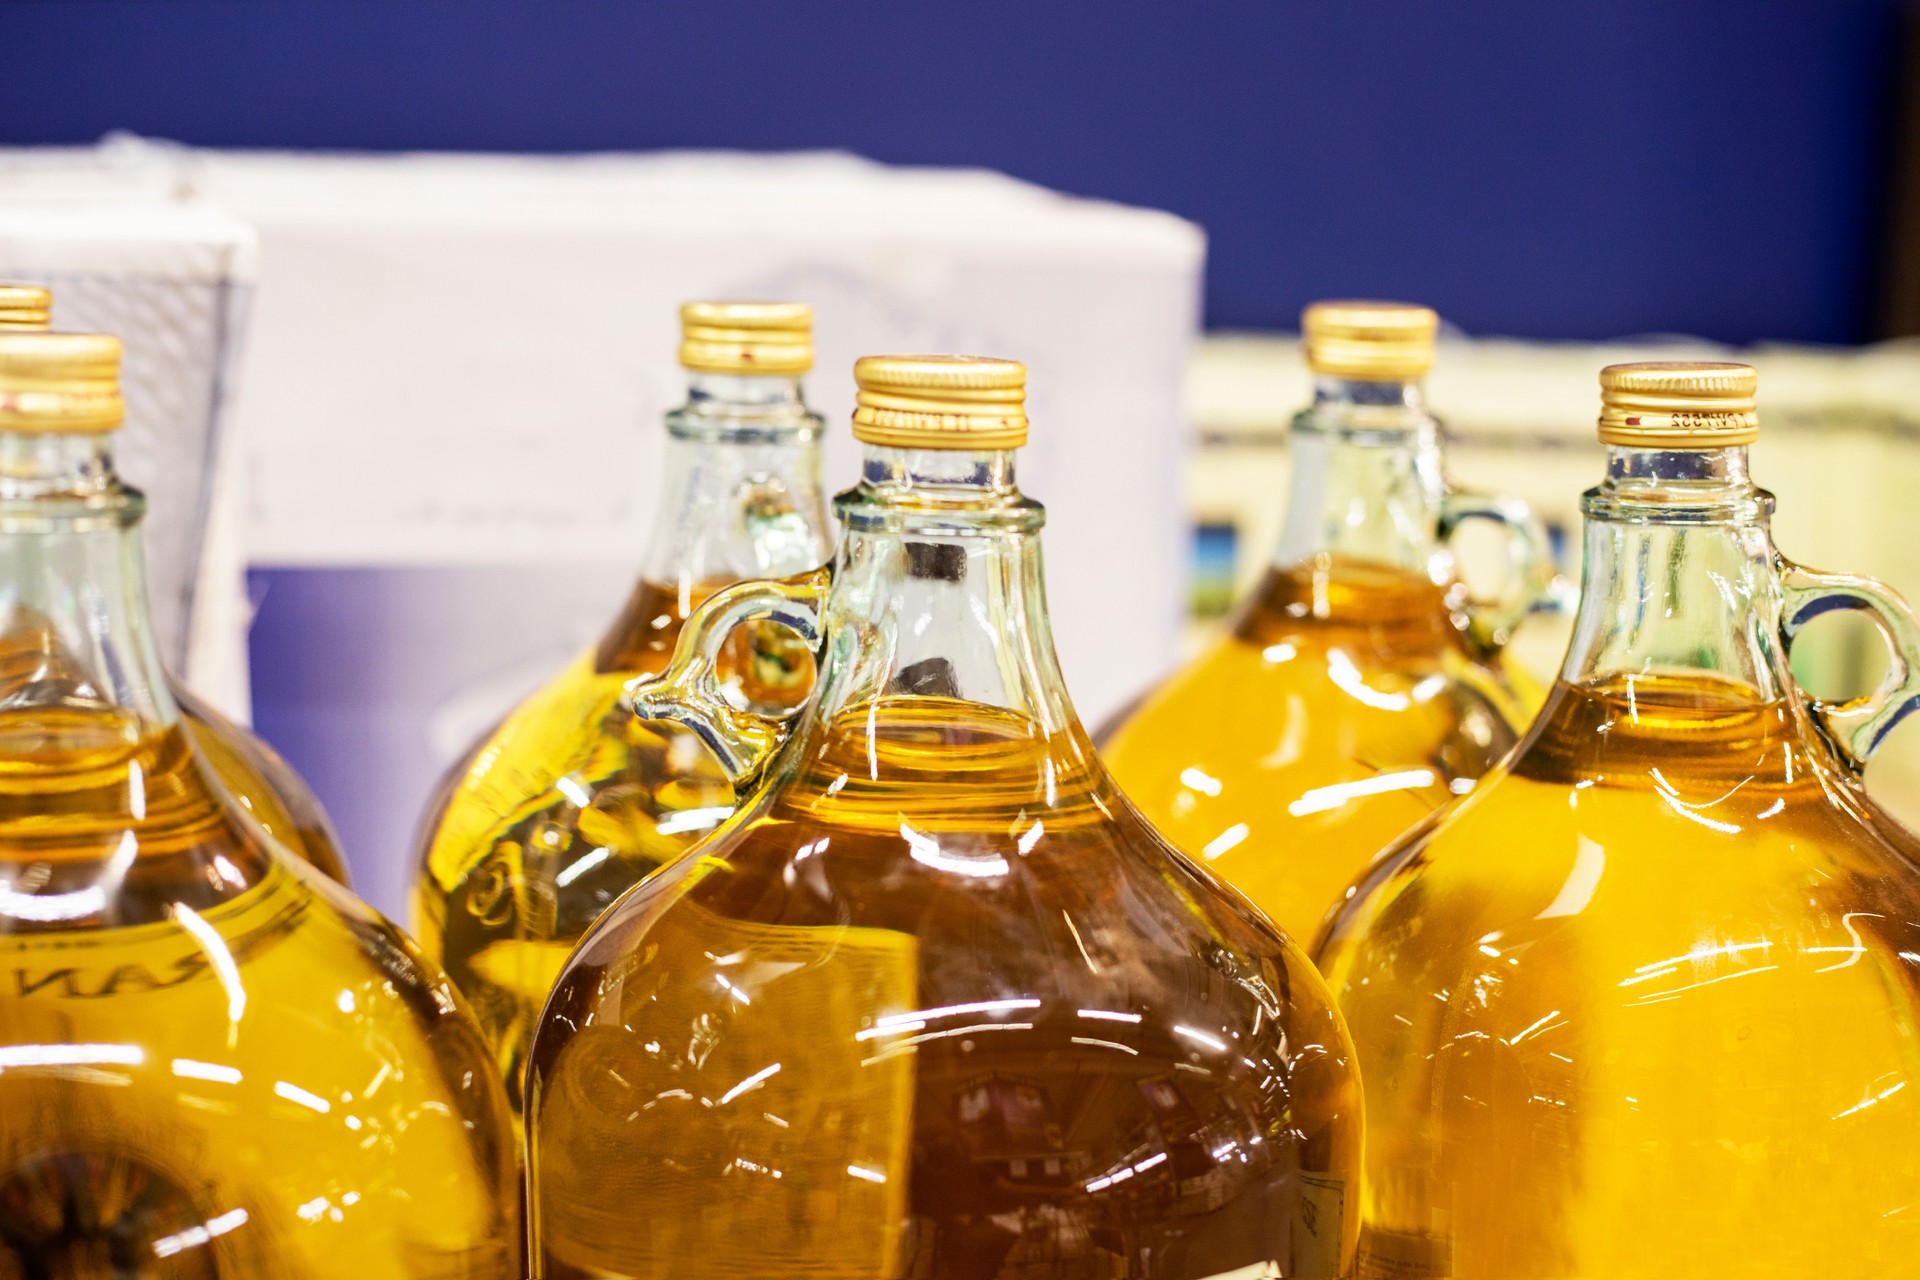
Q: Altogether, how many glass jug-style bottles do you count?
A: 6